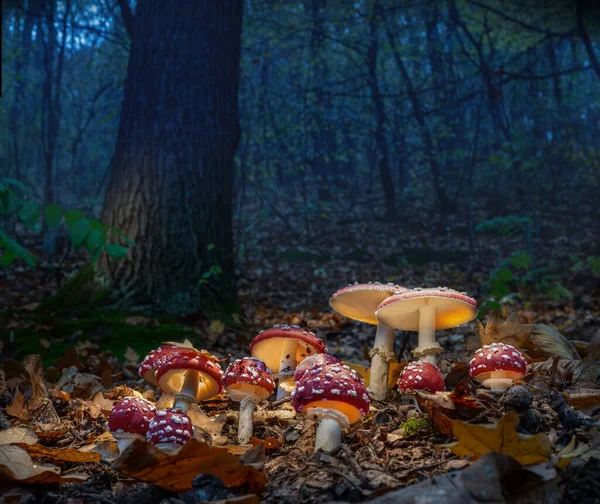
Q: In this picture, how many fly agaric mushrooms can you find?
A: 12